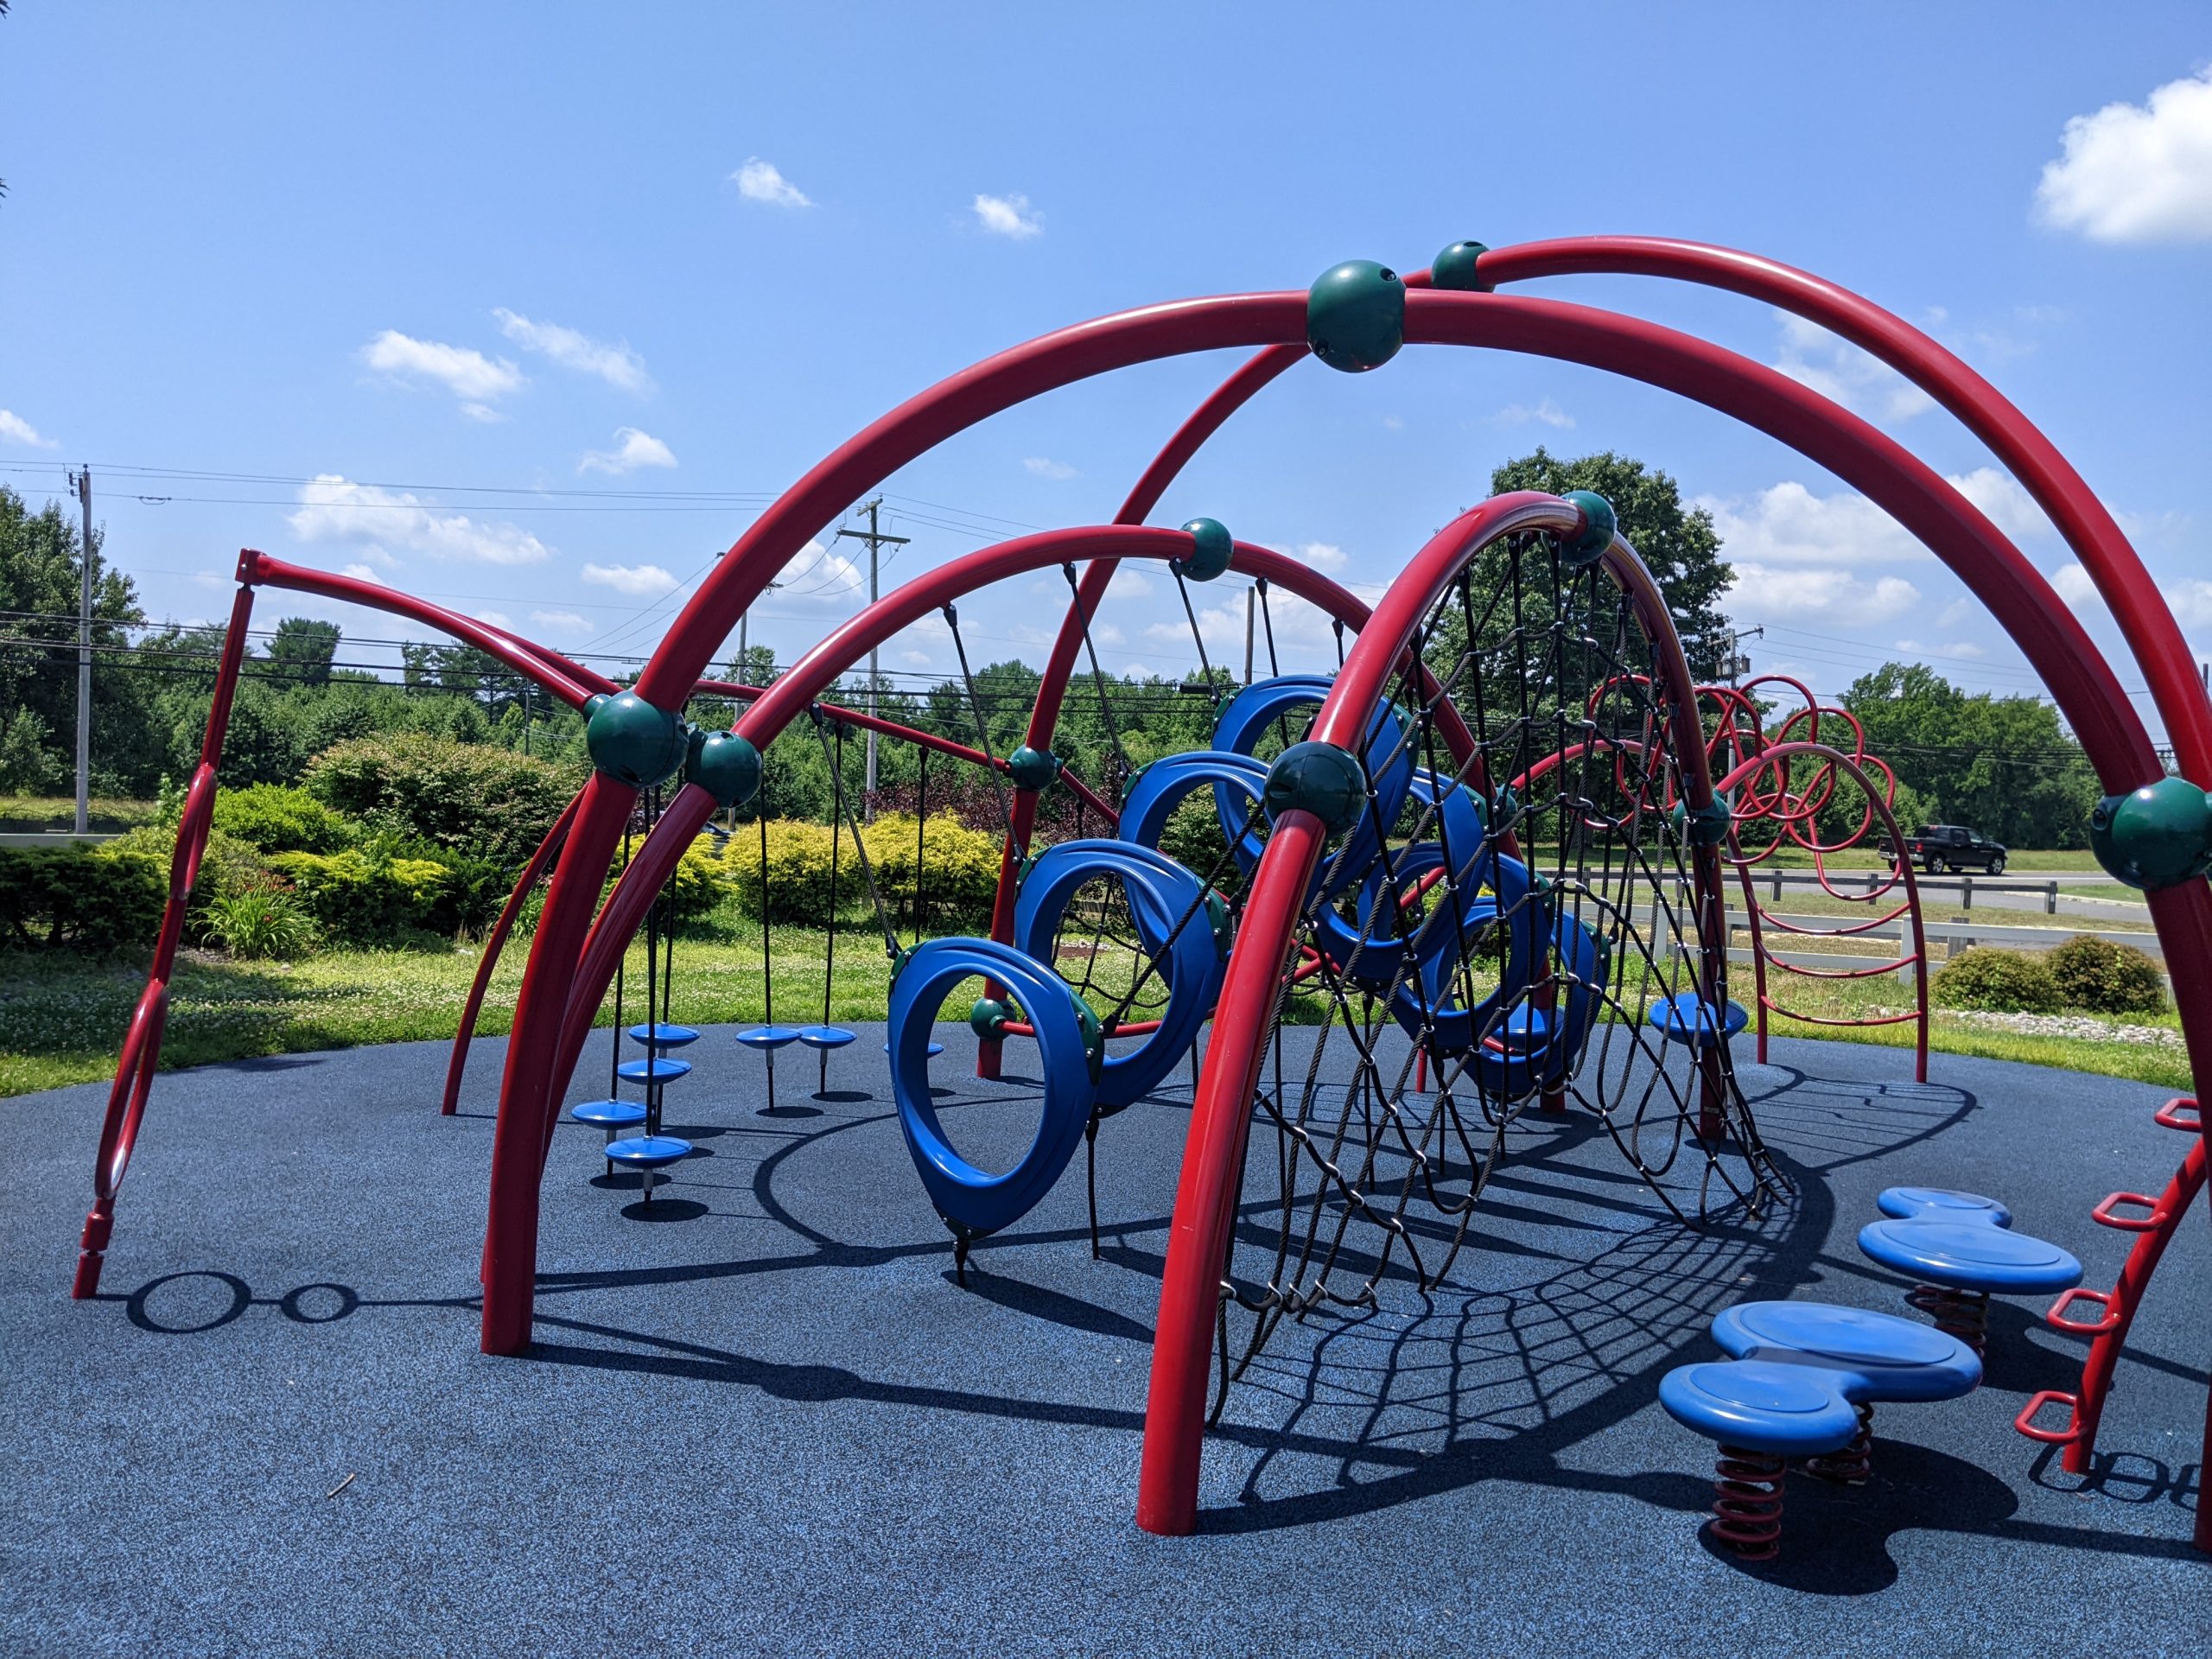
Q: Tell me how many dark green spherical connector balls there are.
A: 12